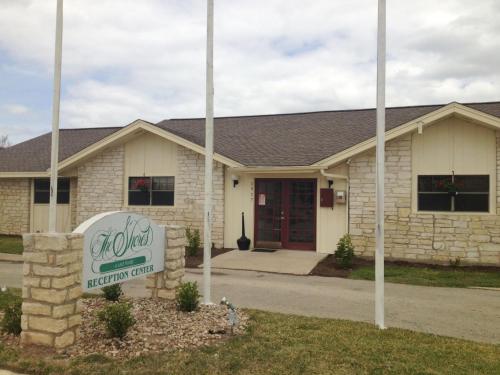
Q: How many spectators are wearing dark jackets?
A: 0